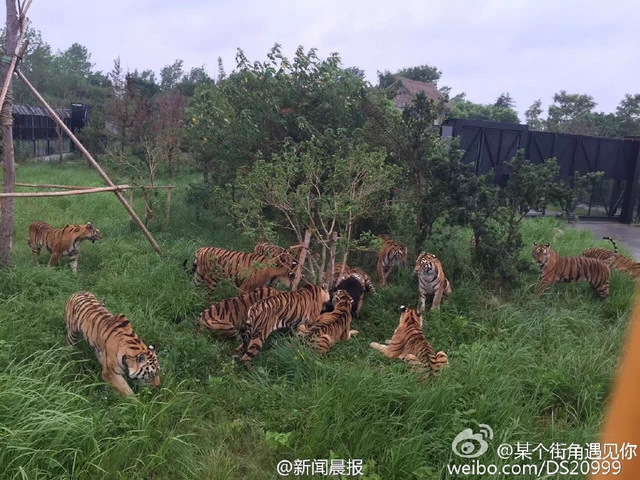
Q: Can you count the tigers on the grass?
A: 13